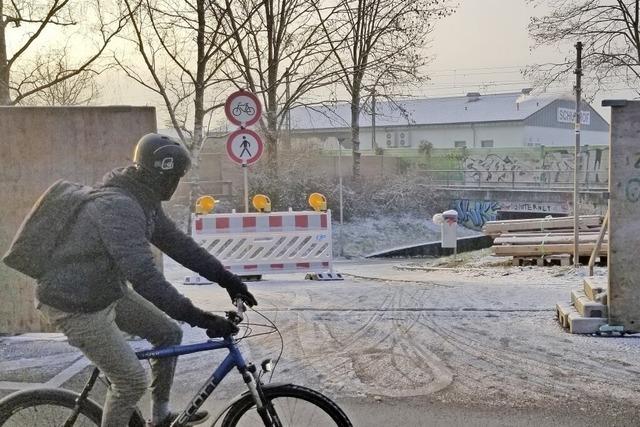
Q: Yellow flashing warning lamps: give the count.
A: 3